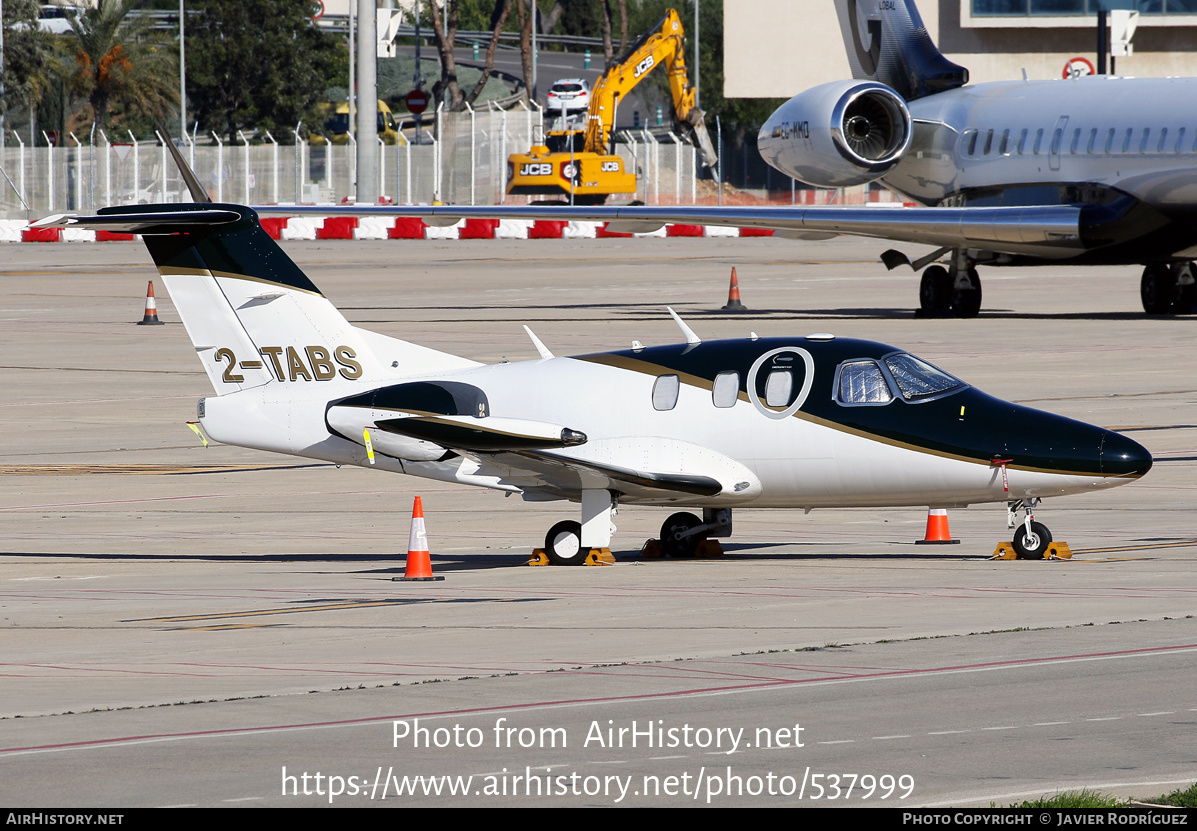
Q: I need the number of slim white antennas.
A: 2